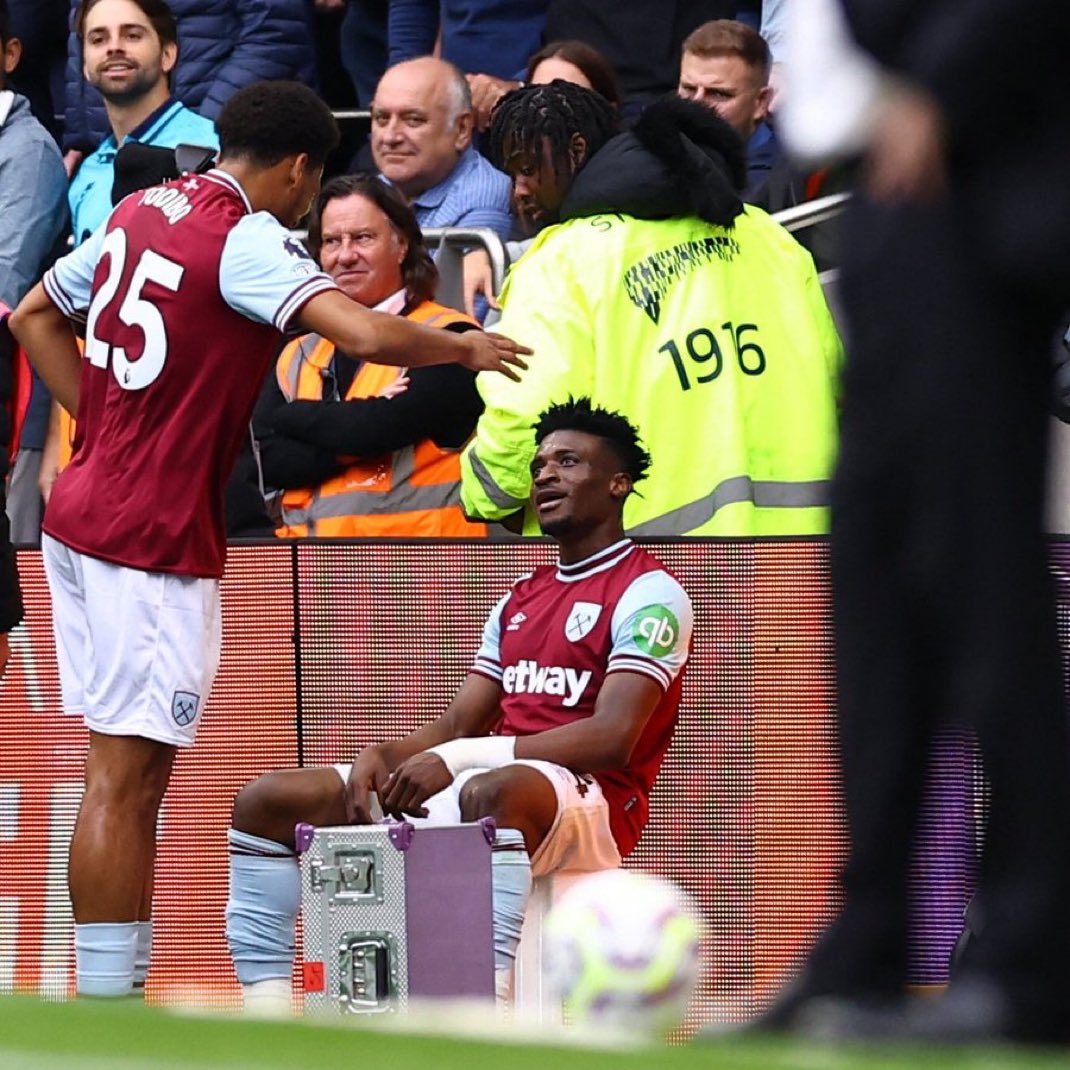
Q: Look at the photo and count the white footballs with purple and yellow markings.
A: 1